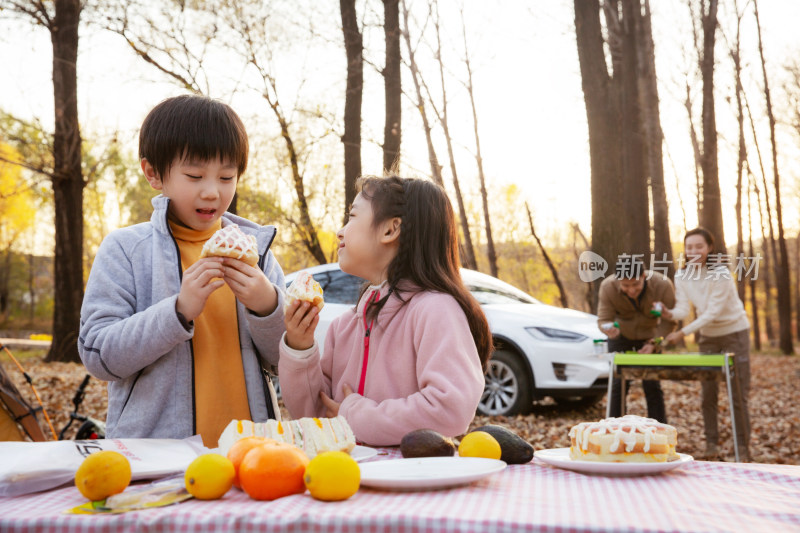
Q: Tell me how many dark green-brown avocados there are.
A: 2